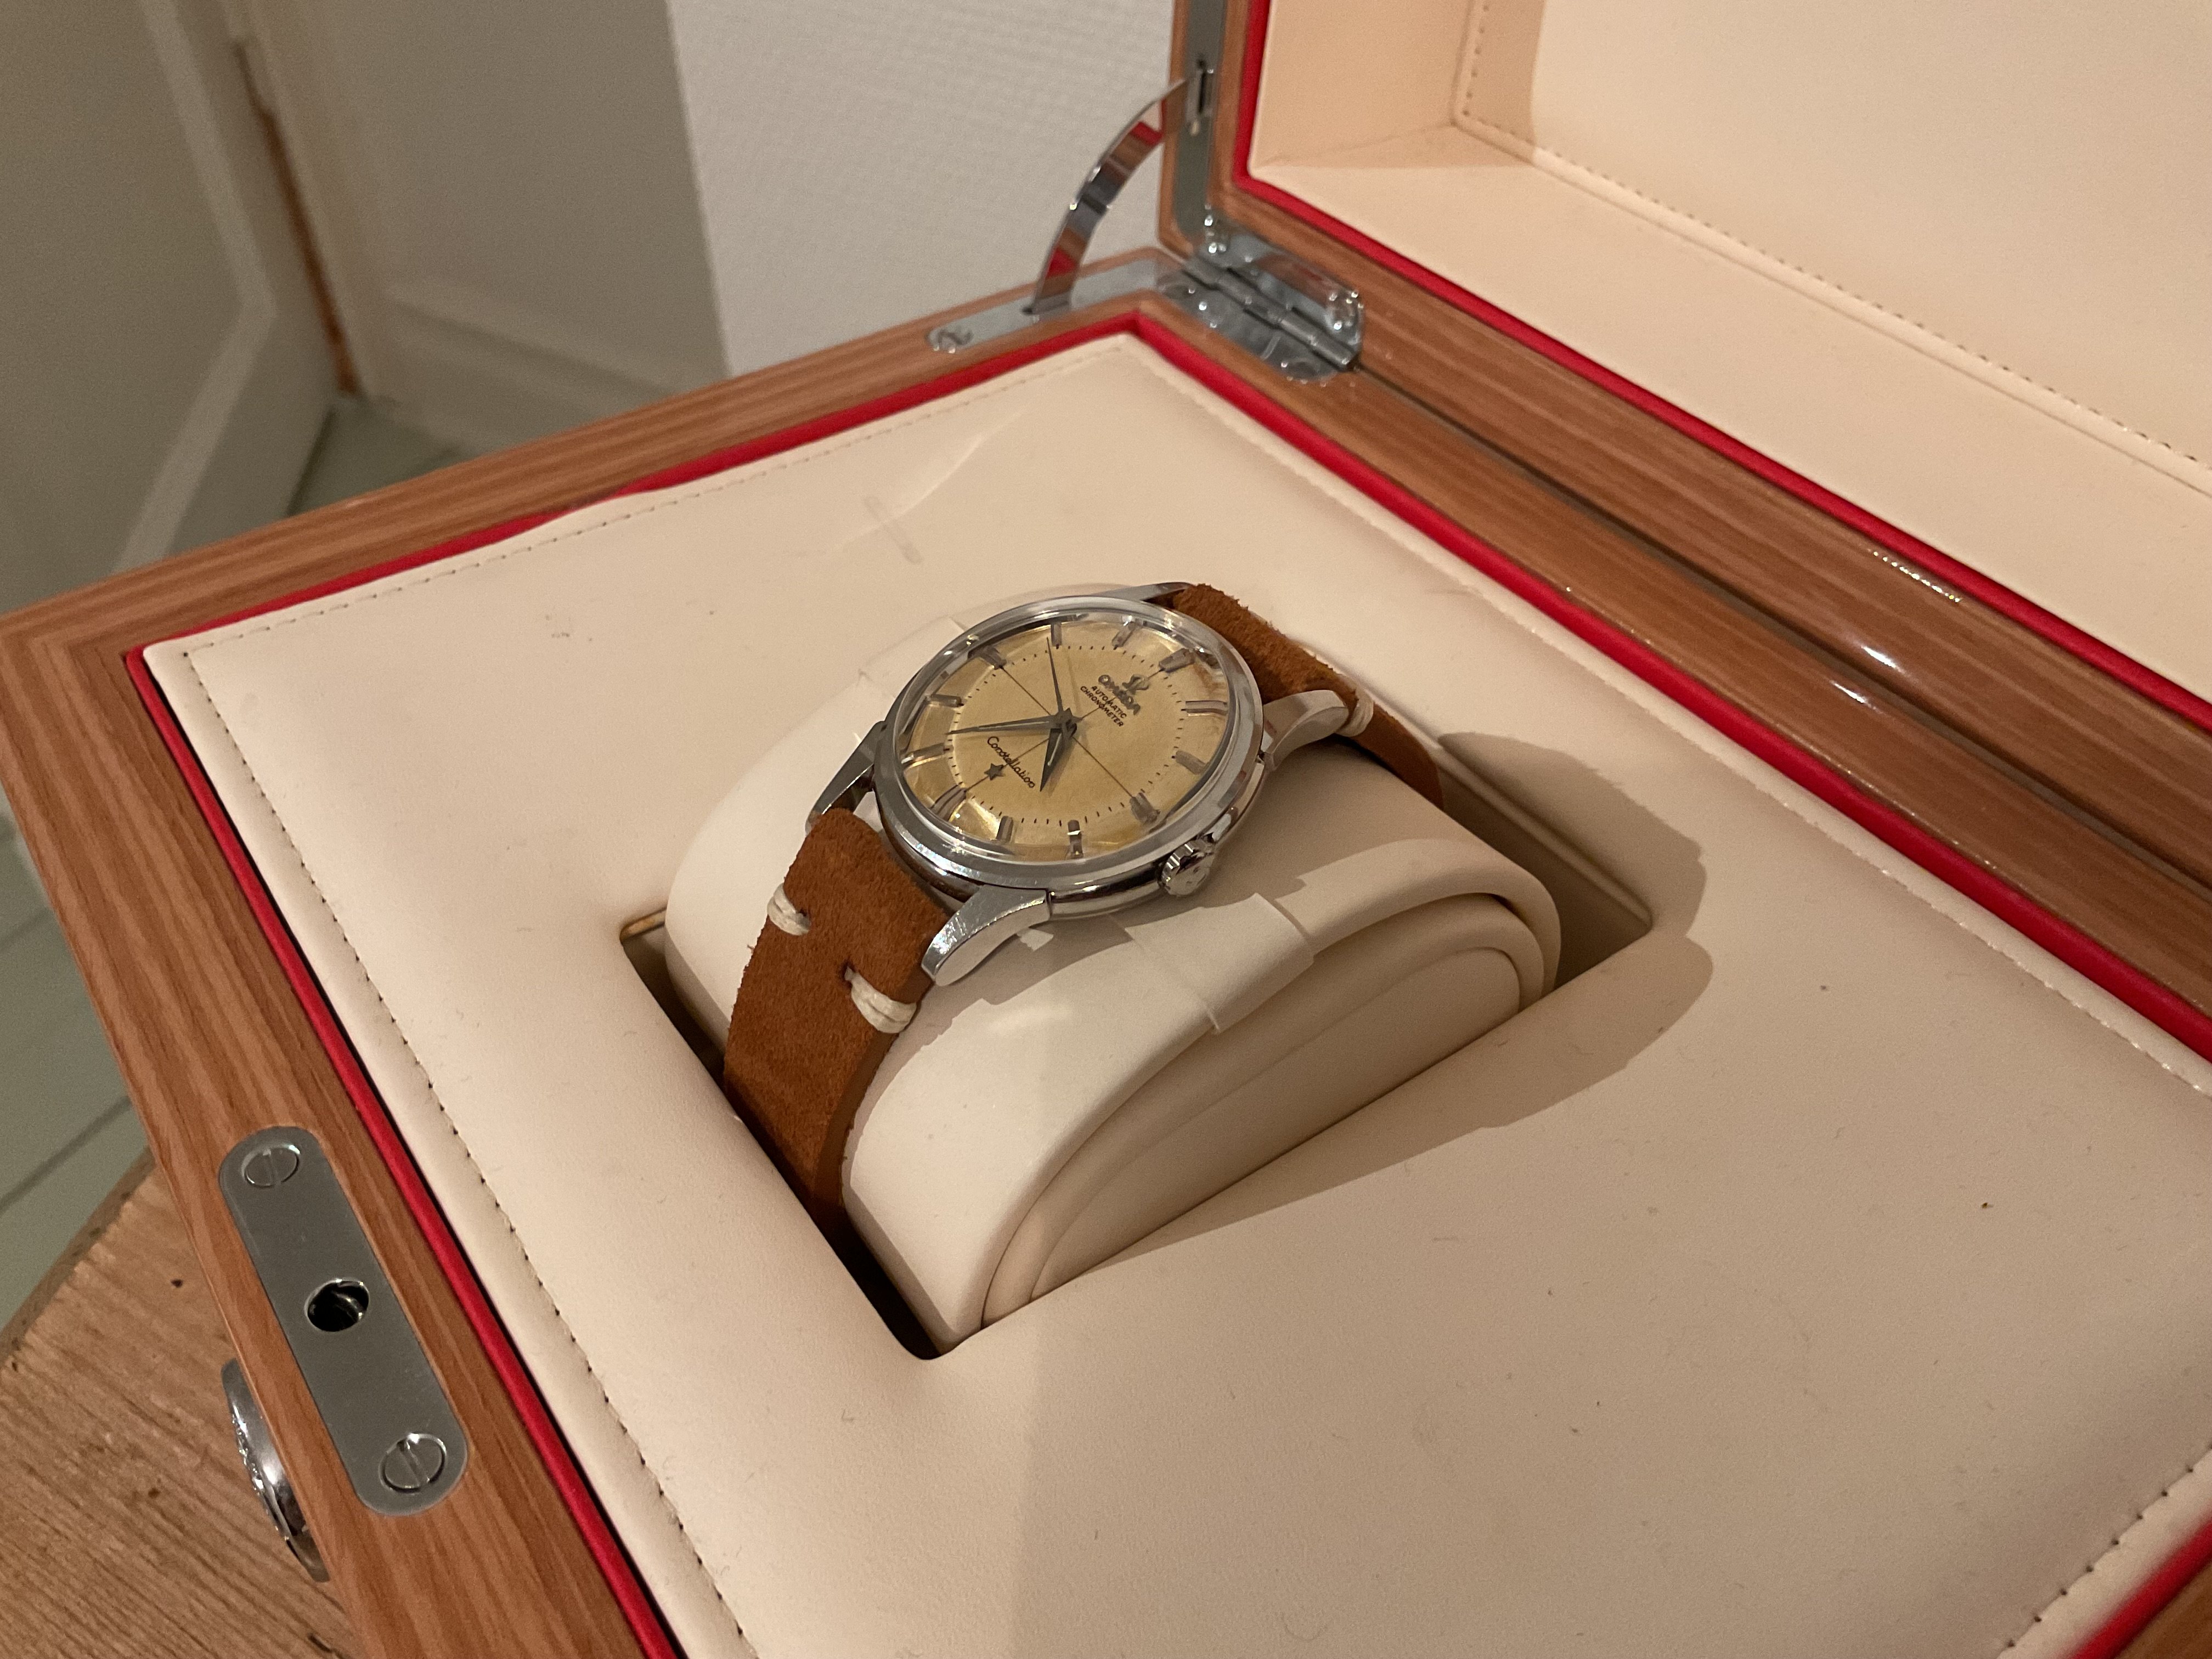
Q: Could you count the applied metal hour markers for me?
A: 12